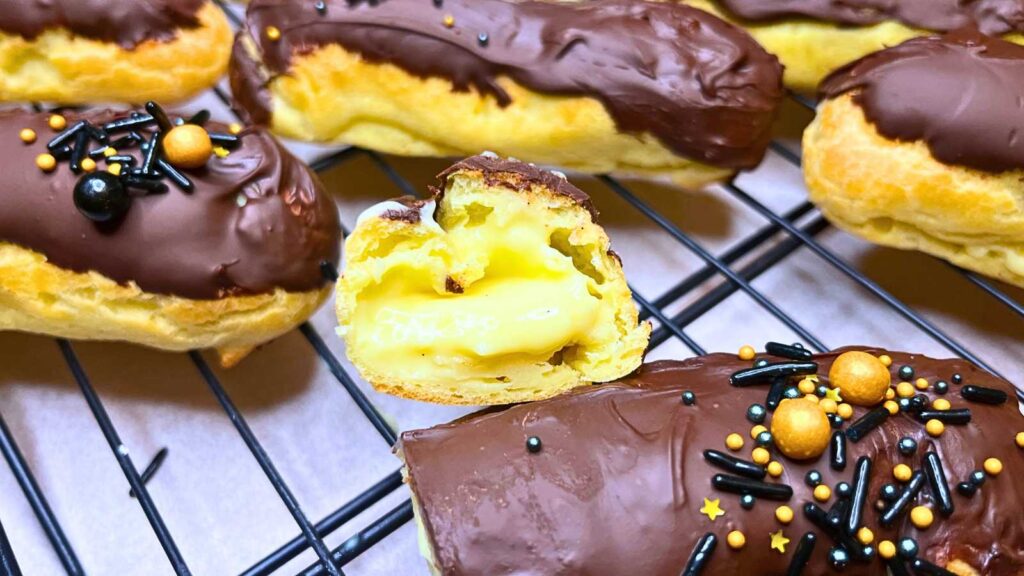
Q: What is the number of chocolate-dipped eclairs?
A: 7